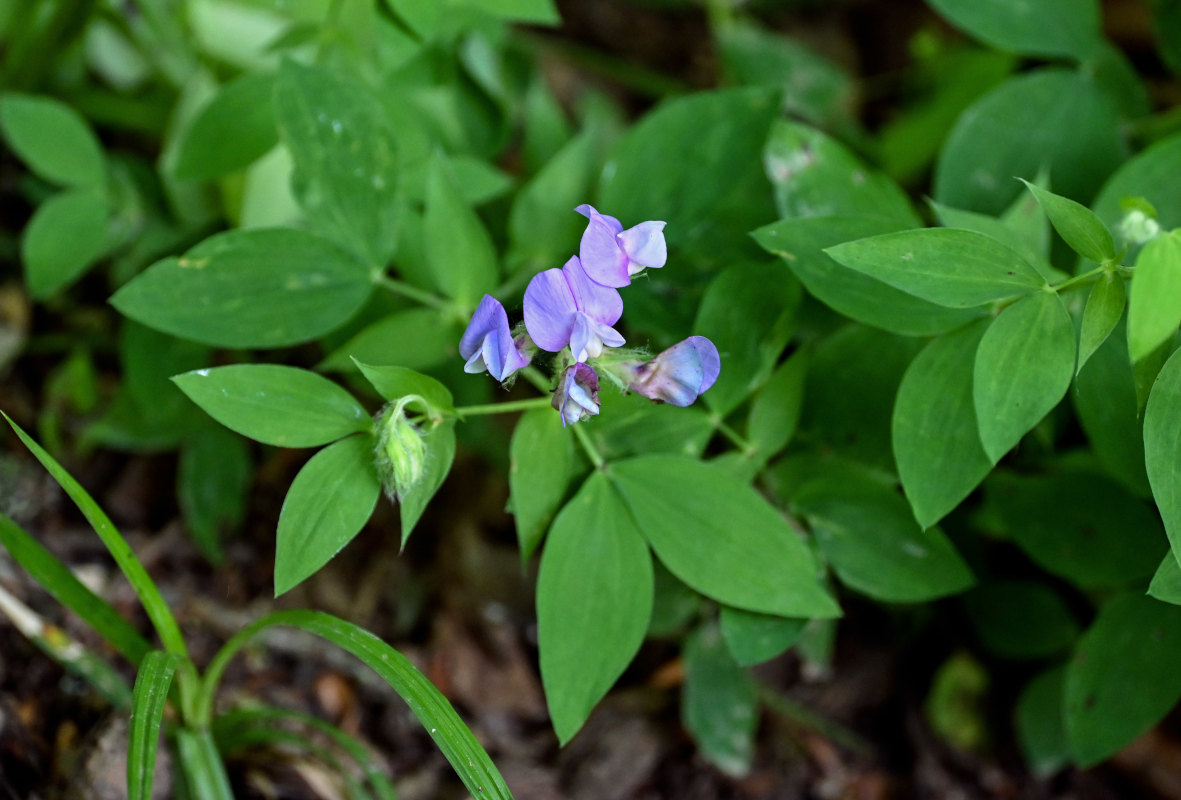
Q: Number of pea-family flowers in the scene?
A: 5